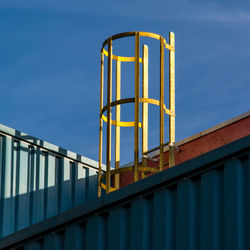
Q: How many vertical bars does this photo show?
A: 7